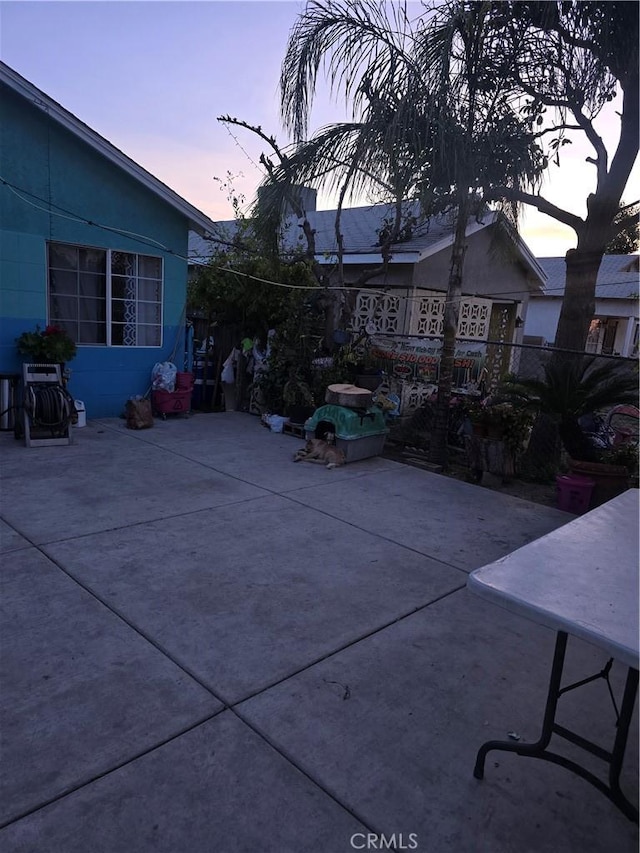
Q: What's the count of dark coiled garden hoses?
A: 1